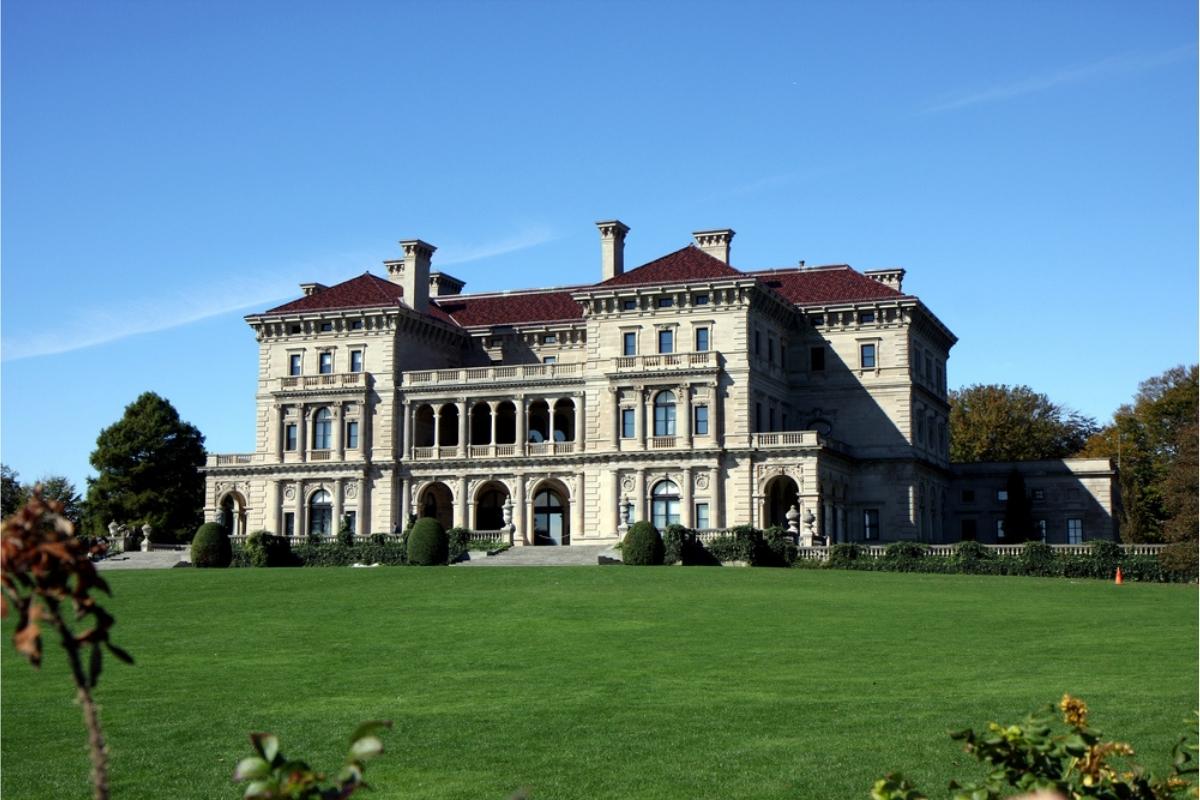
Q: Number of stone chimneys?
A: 7